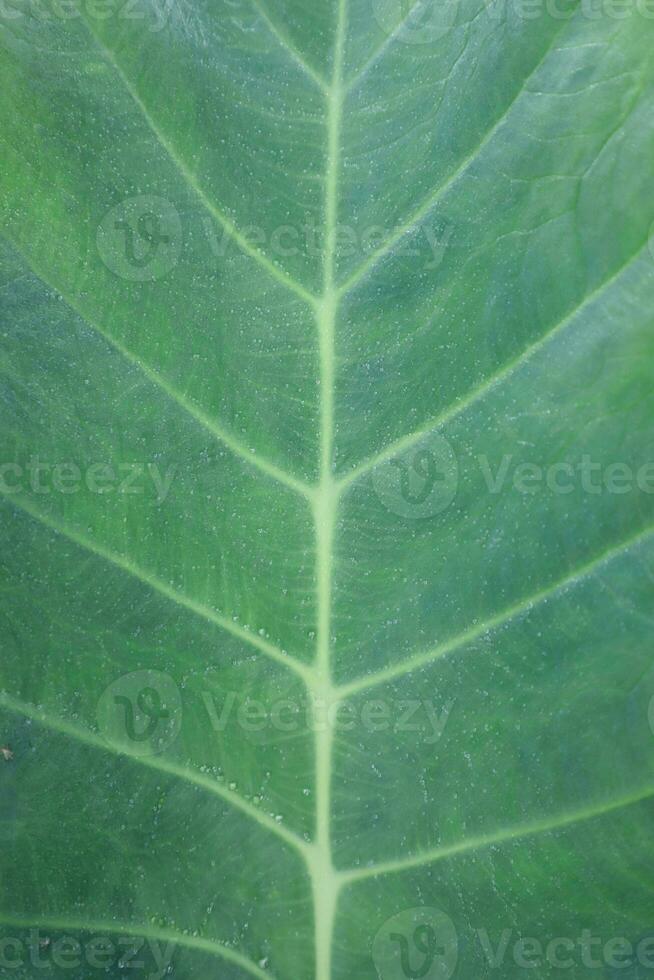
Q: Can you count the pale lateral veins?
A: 11